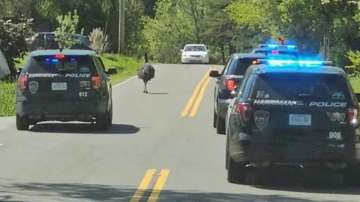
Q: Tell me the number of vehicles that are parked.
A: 0